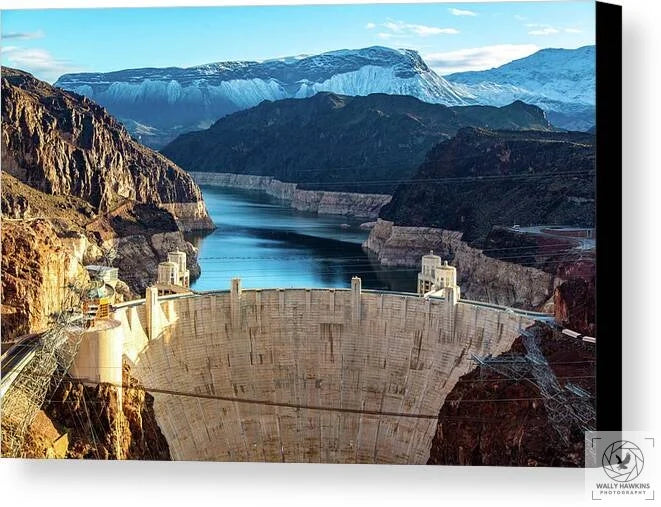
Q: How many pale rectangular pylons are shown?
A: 4